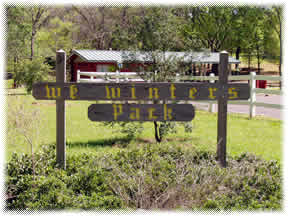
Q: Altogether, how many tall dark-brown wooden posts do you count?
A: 2